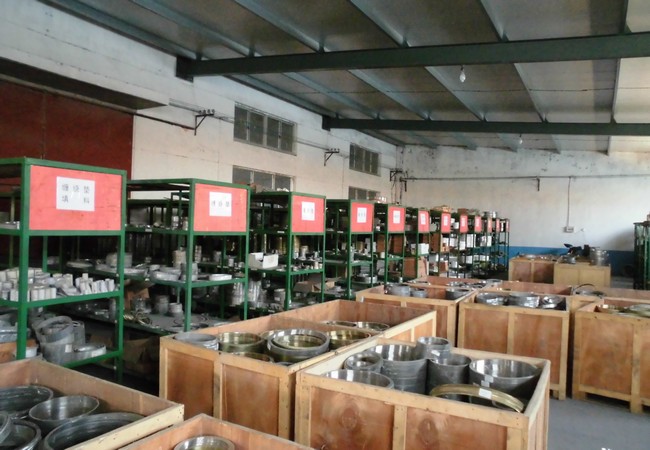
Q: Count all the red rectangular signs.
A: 12